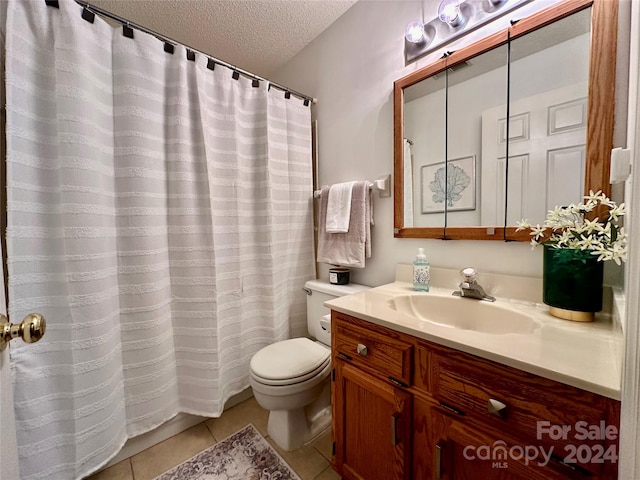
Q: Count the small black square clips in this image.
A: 11